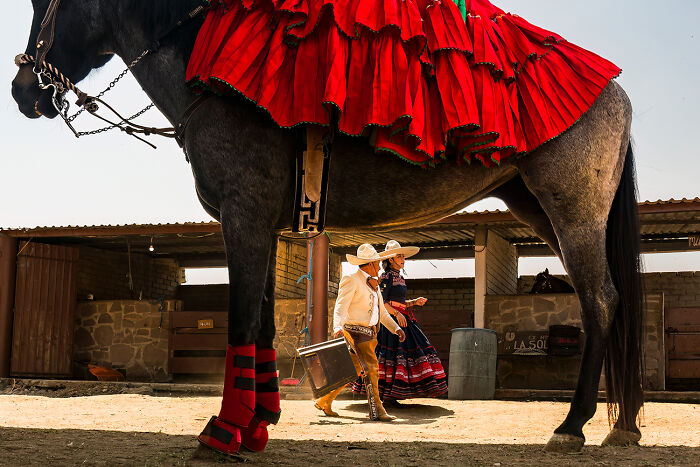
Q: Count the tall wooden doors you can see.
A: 1